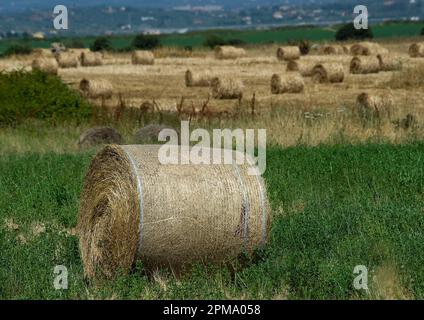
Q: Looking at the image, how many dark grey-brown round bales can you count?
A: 2